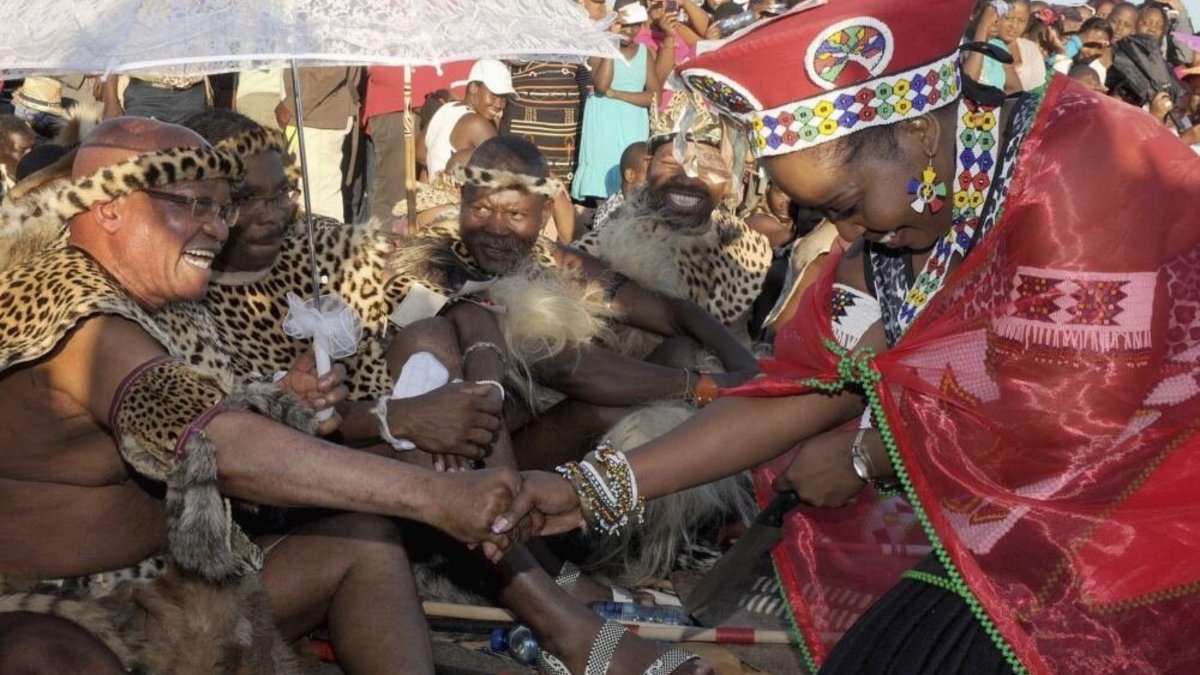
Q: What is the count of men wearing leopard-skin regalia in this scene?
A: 4